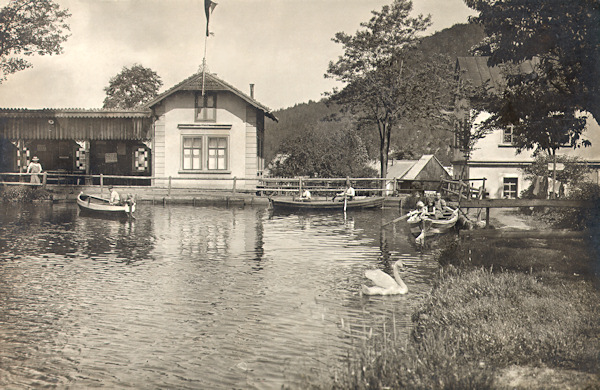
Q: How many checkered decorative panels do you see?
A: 3